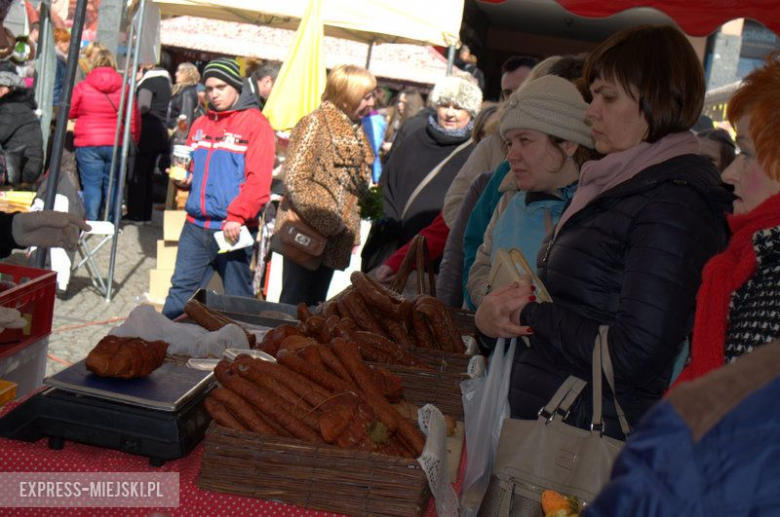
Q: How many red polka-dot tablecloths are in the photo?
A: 1